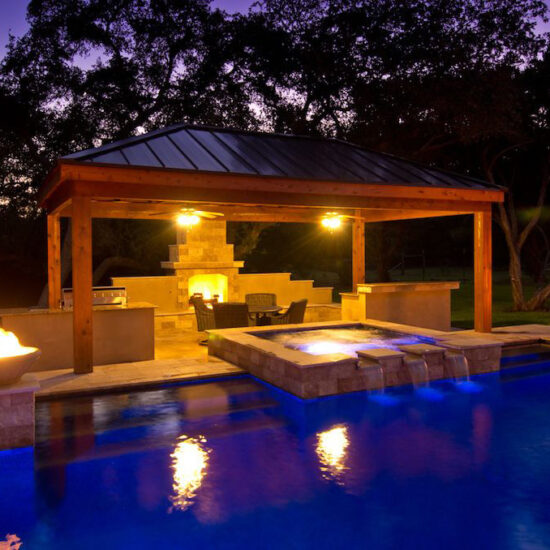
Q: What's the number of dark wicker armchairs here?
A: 4